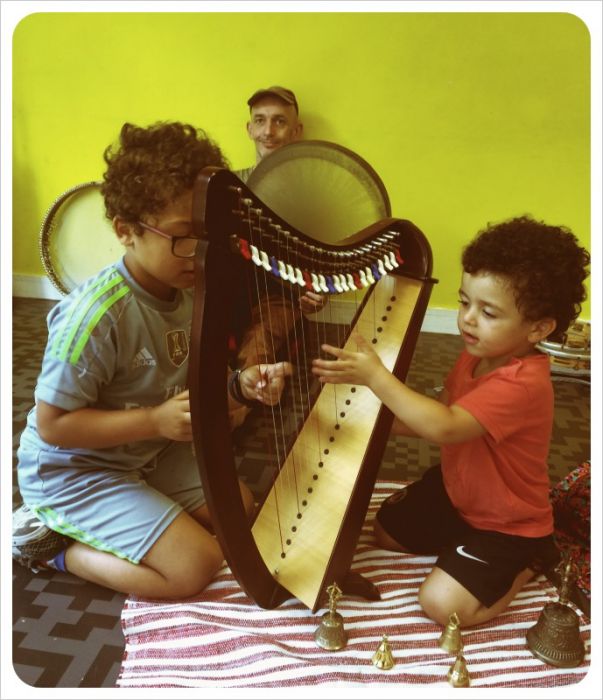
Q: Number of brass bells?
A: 5